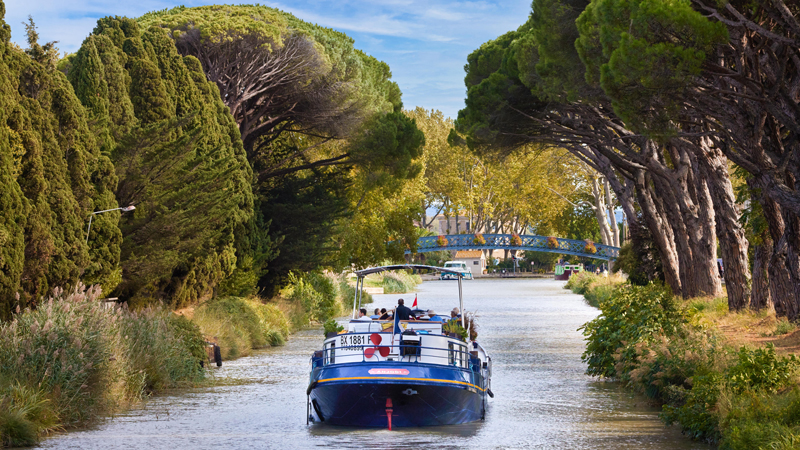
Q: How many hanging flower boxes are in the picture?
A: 5